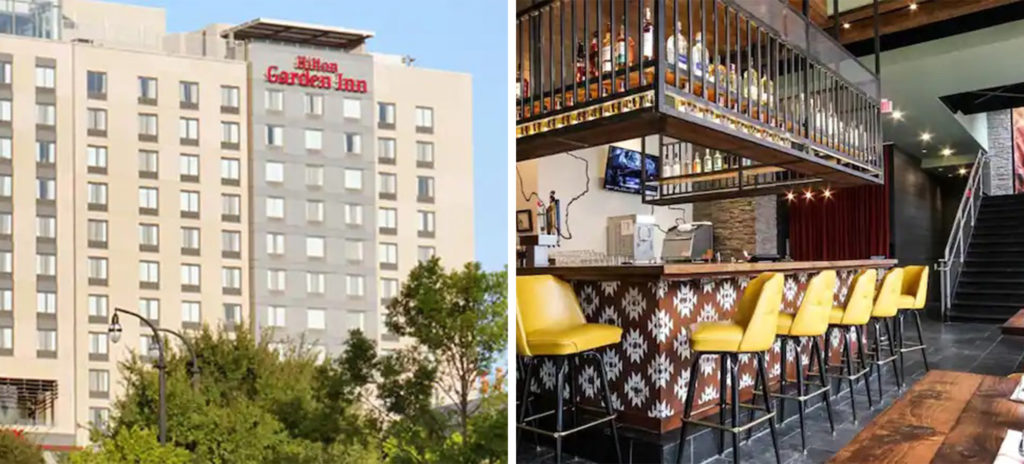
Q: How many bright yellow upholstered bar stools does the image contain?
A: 6